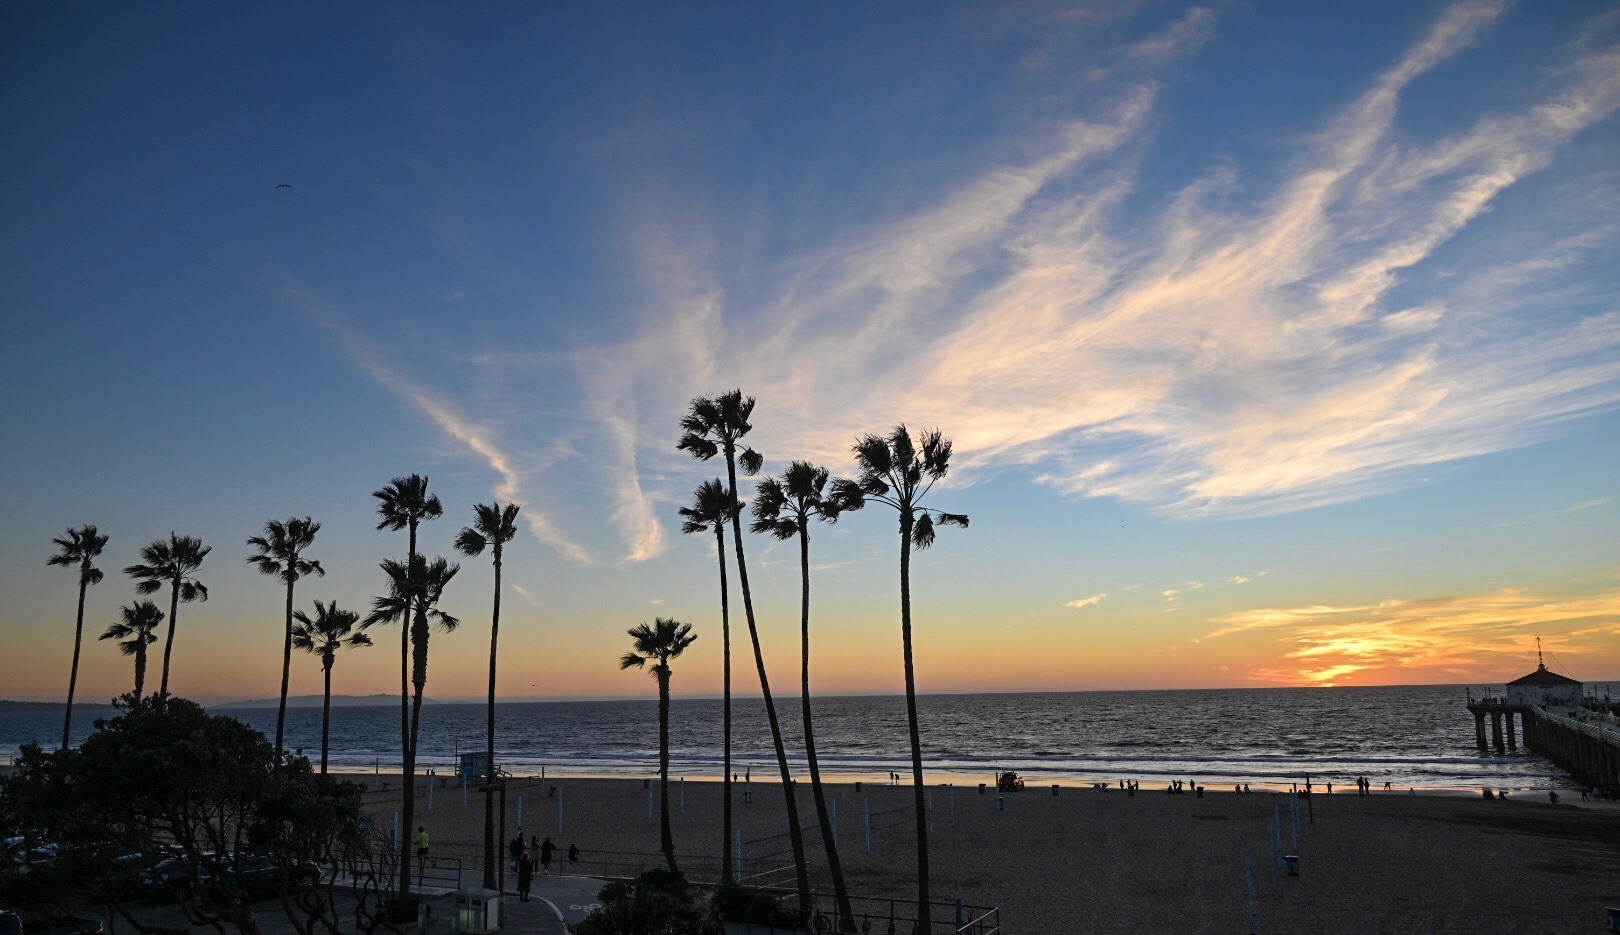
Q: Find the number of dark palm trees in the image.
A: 13